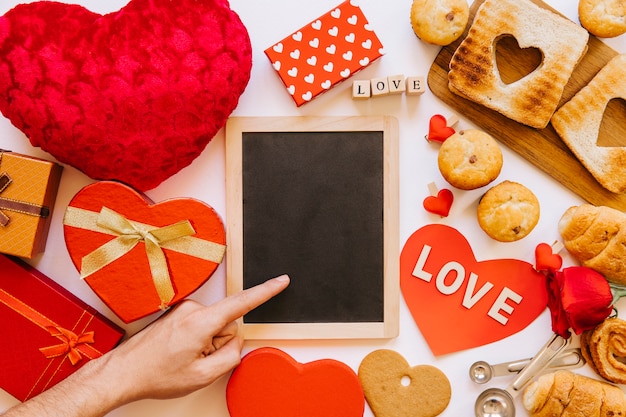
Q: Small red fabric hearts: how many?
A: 3